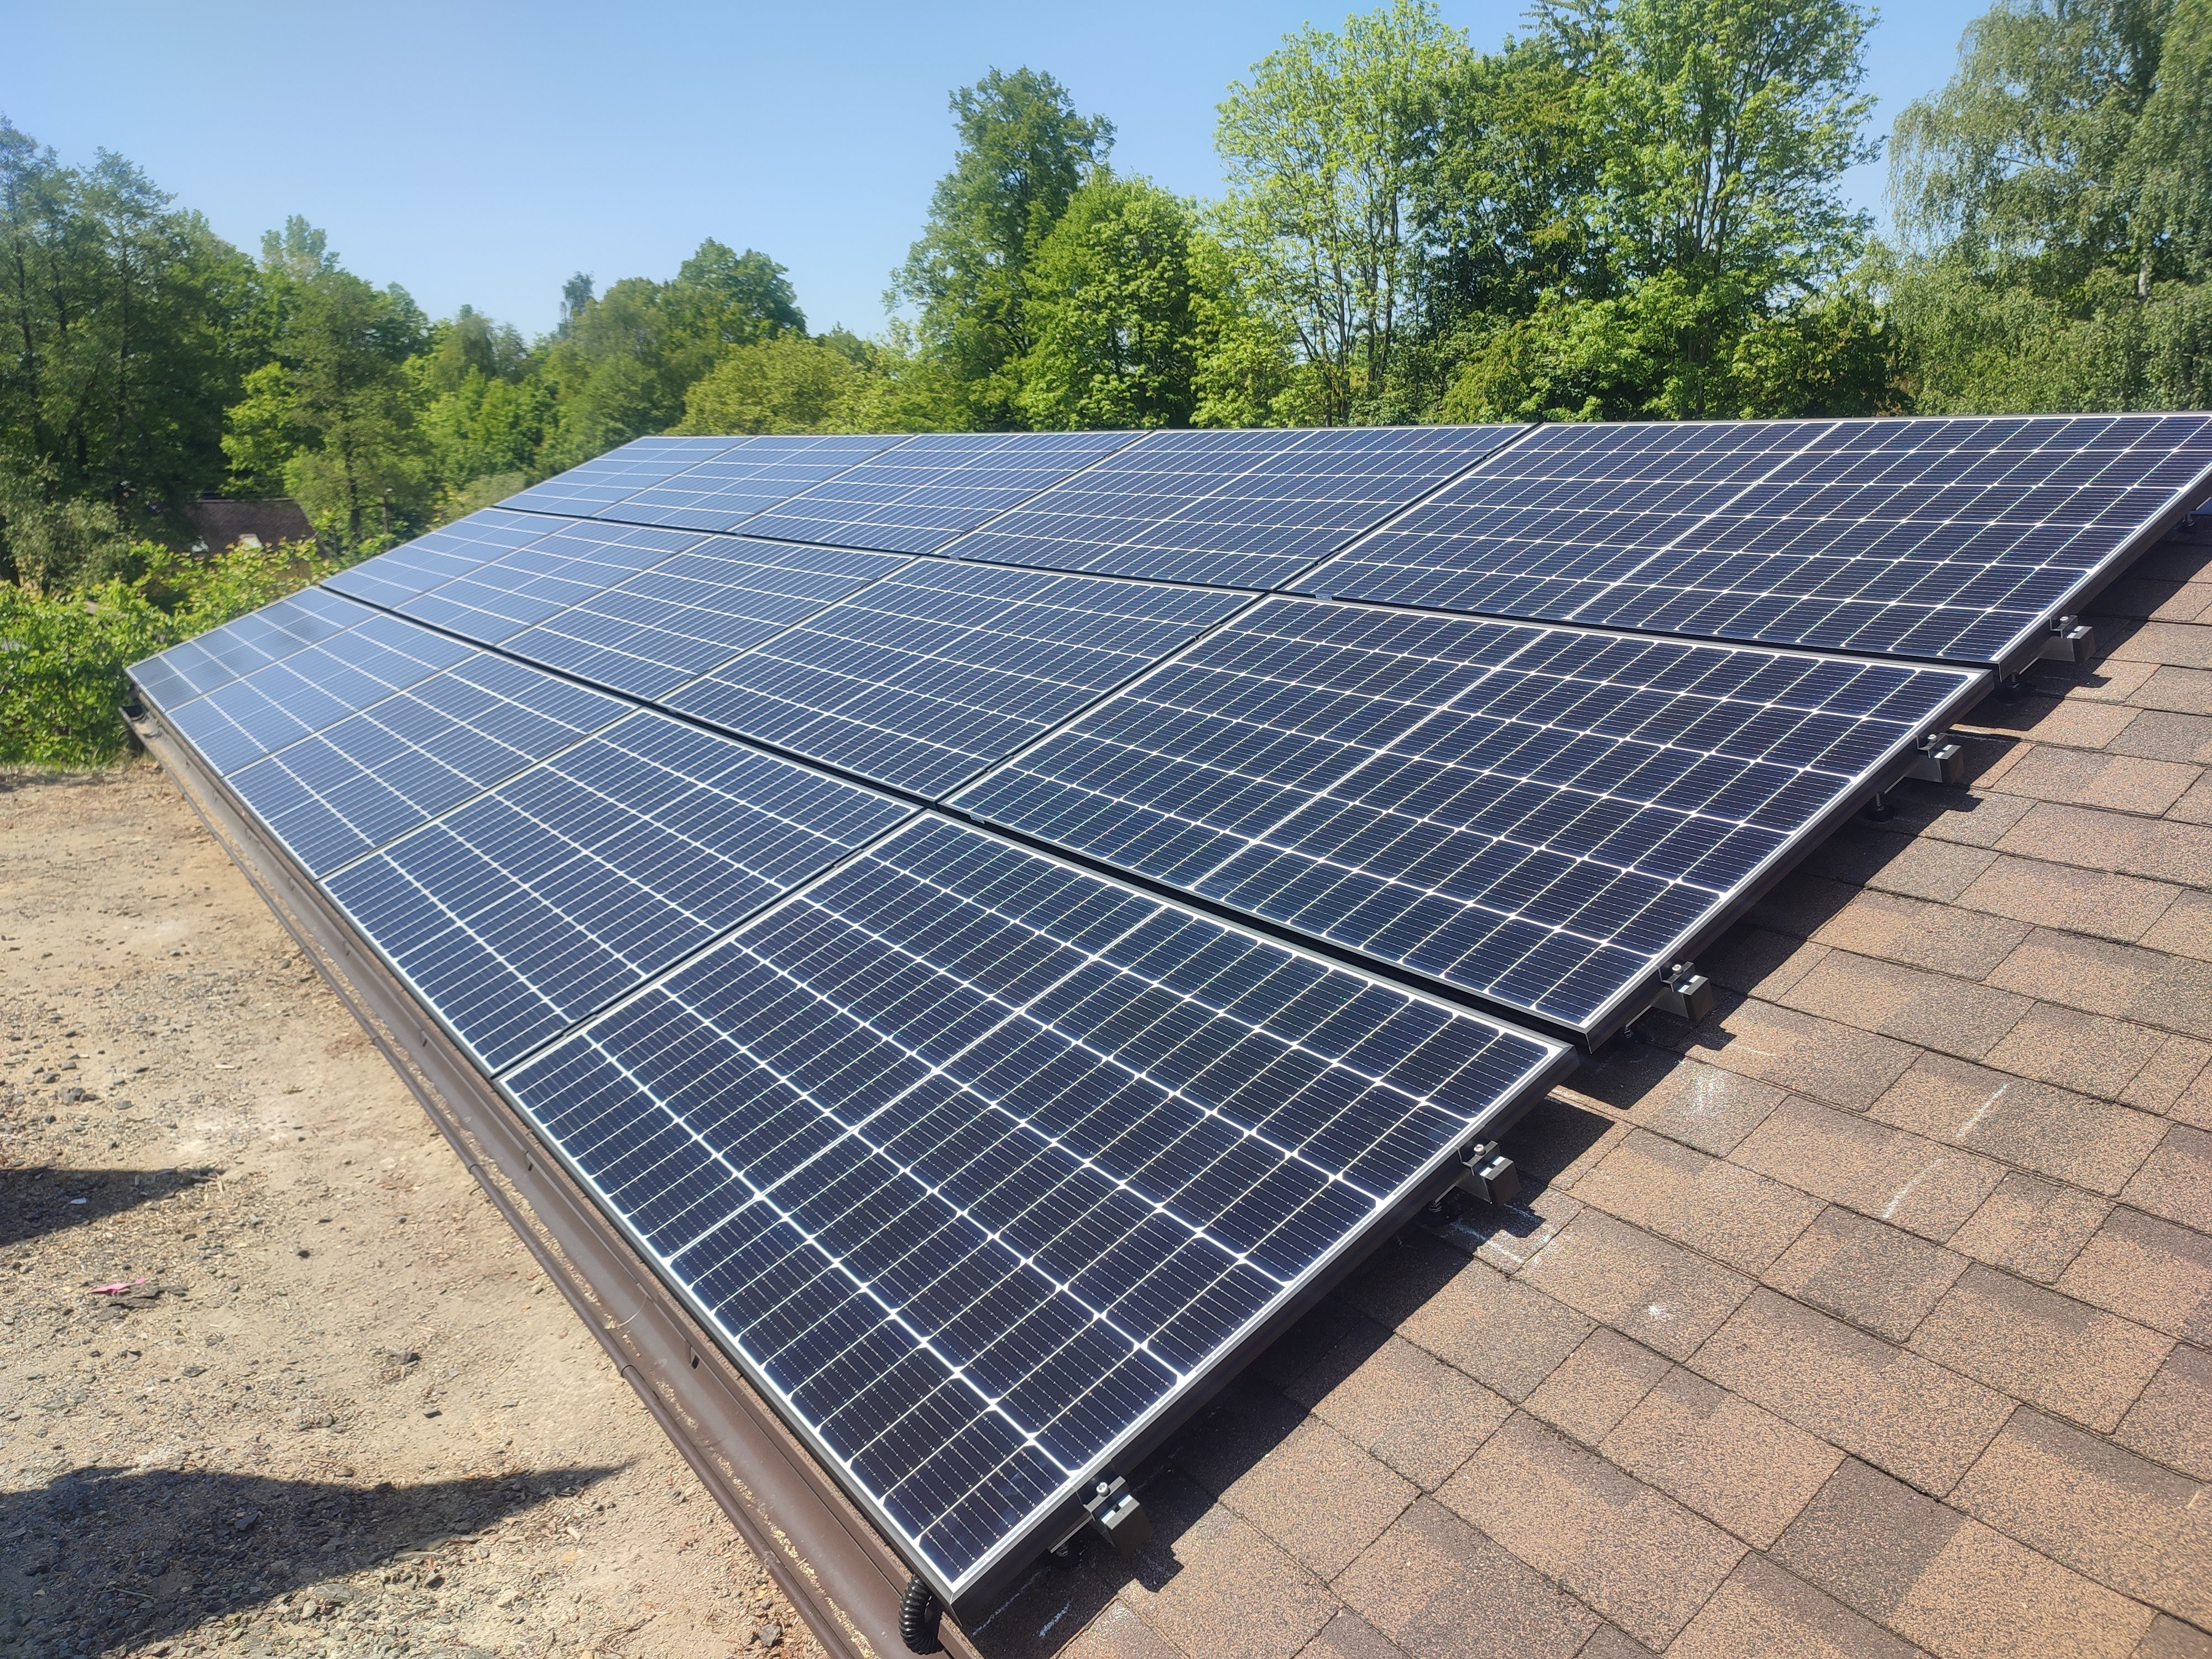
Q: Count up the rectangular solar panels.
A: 15